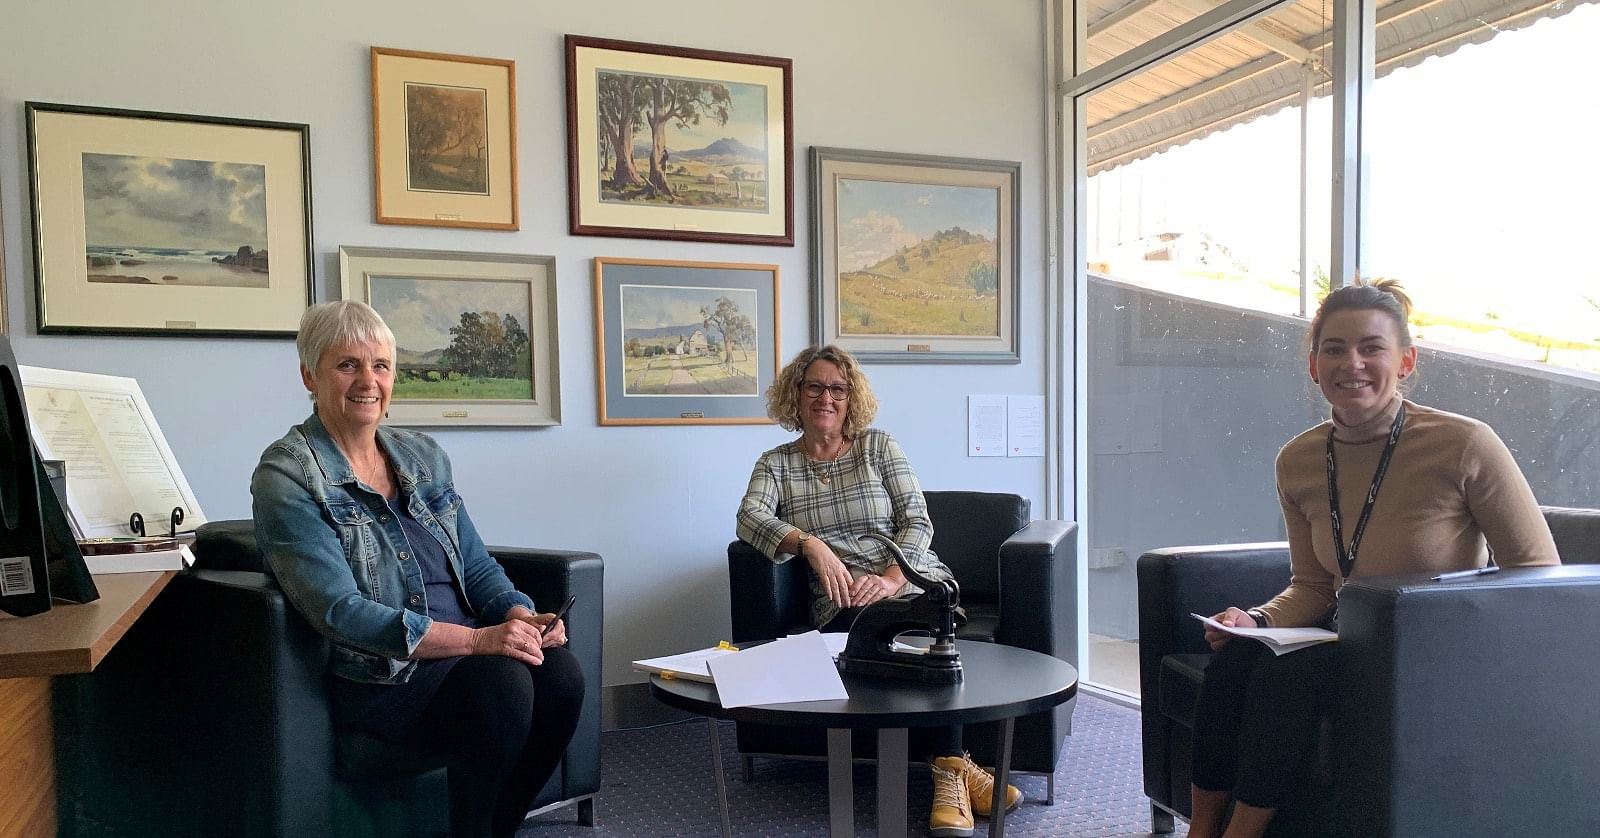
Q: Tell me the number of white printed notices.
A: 2